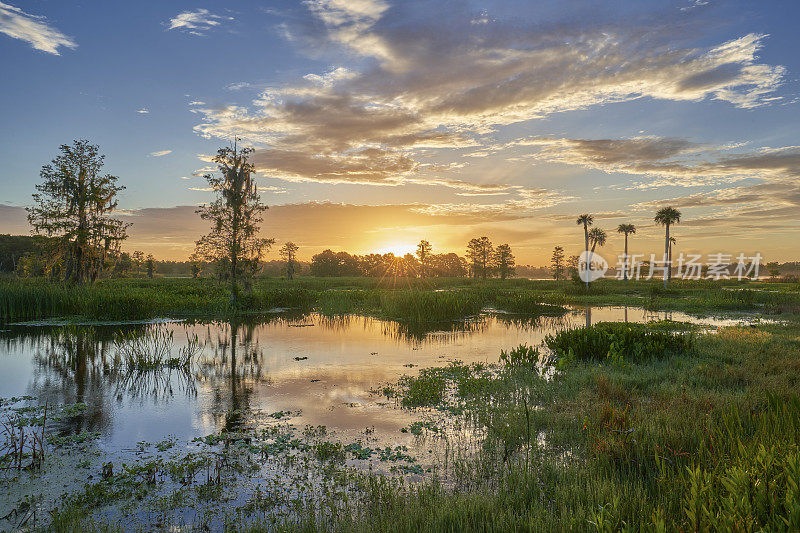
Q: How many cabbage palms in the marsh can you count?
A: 5